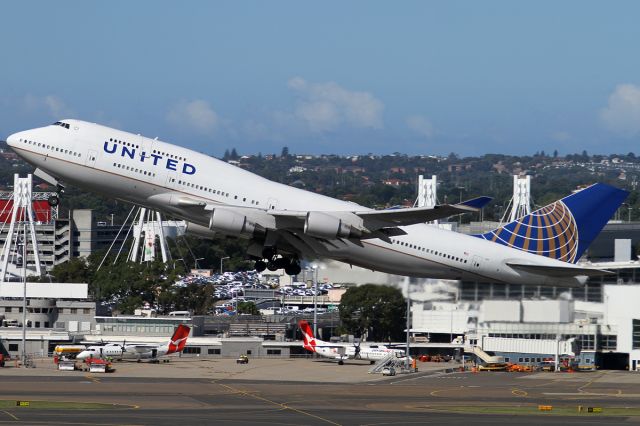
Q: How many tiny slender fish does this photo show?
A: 0